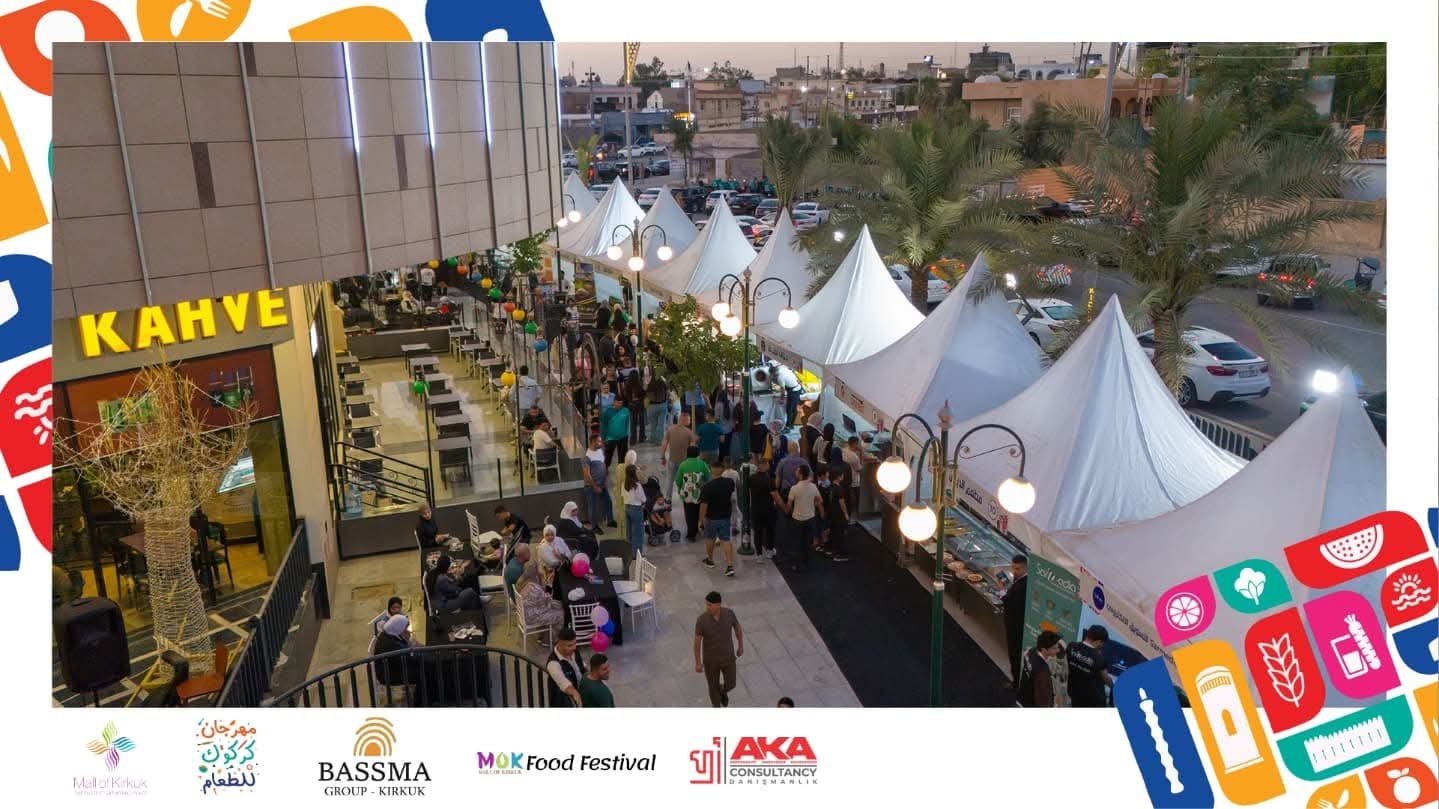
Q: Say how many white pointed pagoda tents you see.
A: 9